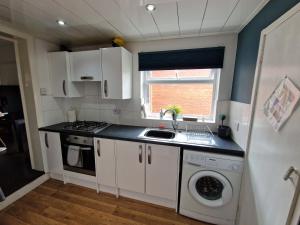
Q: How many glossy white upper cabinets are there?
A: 3